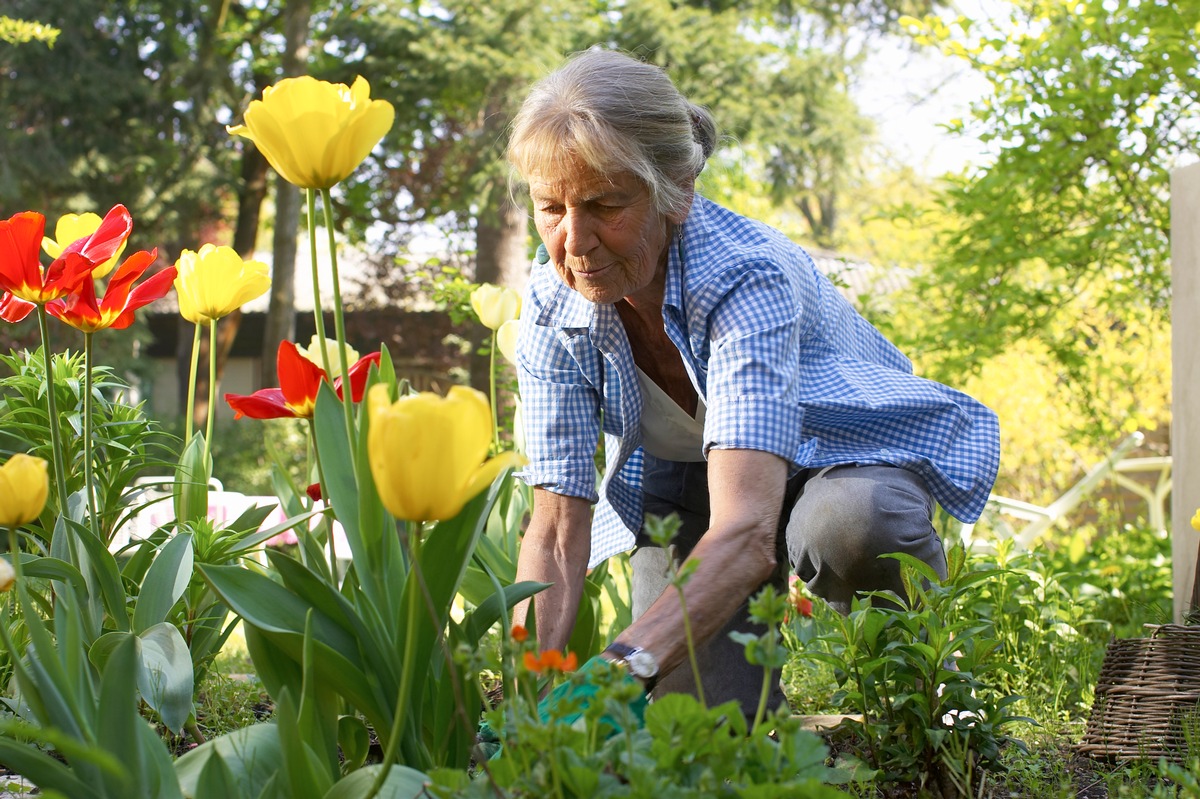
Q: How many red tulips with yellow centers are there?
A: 3